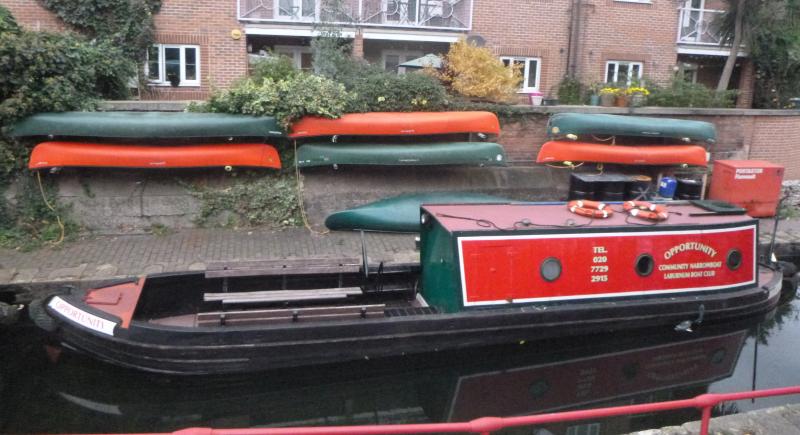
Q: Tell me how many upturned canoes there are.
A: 7